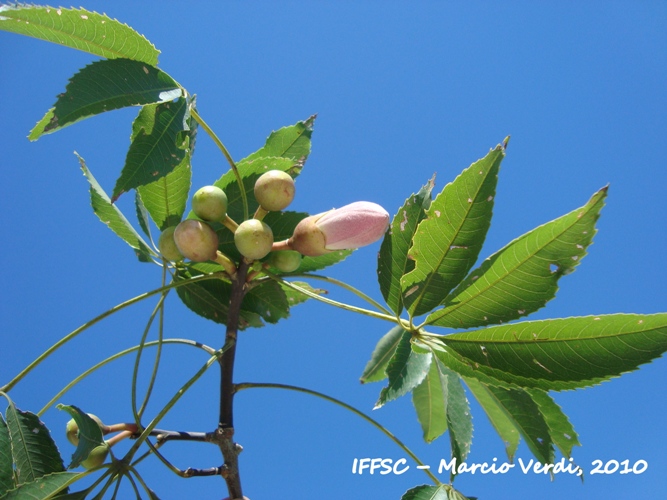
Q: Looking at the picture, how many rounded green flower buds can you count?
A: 8